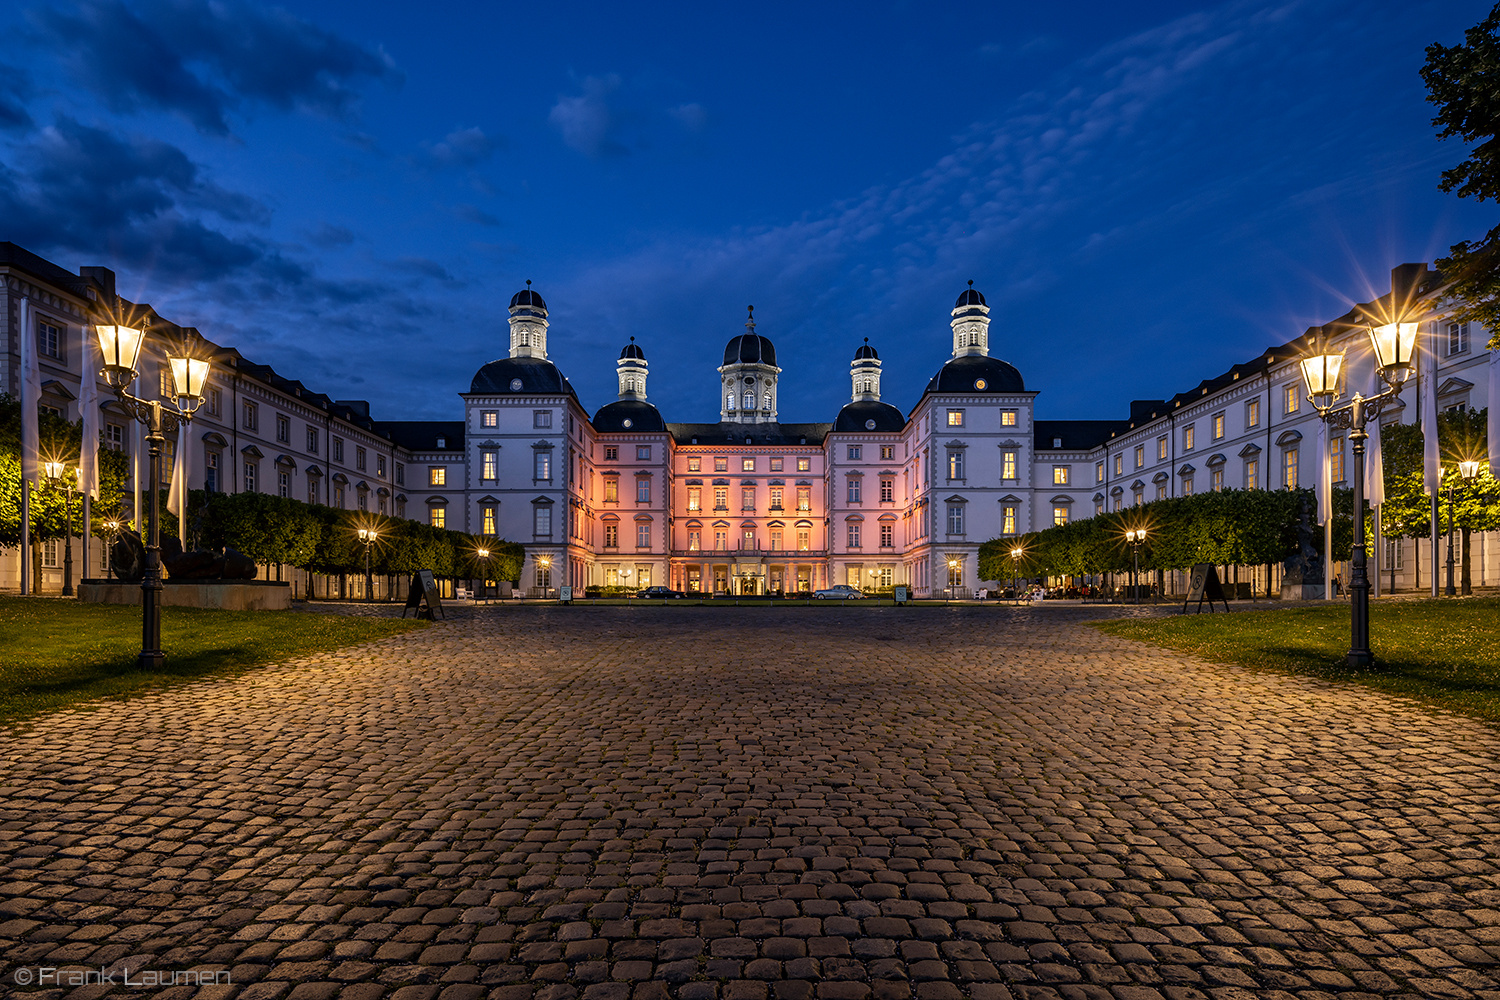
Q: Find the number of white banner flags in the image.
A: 7